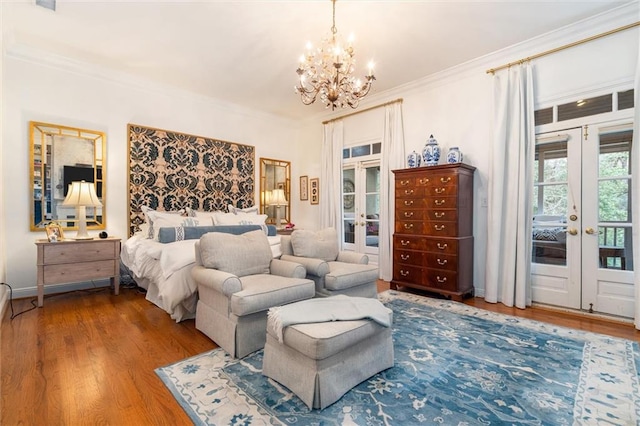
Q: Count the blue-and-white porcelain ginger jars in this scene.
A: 3